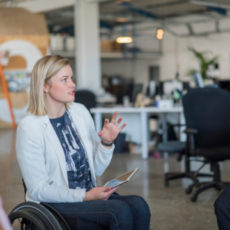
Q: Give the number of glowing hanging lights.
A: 2